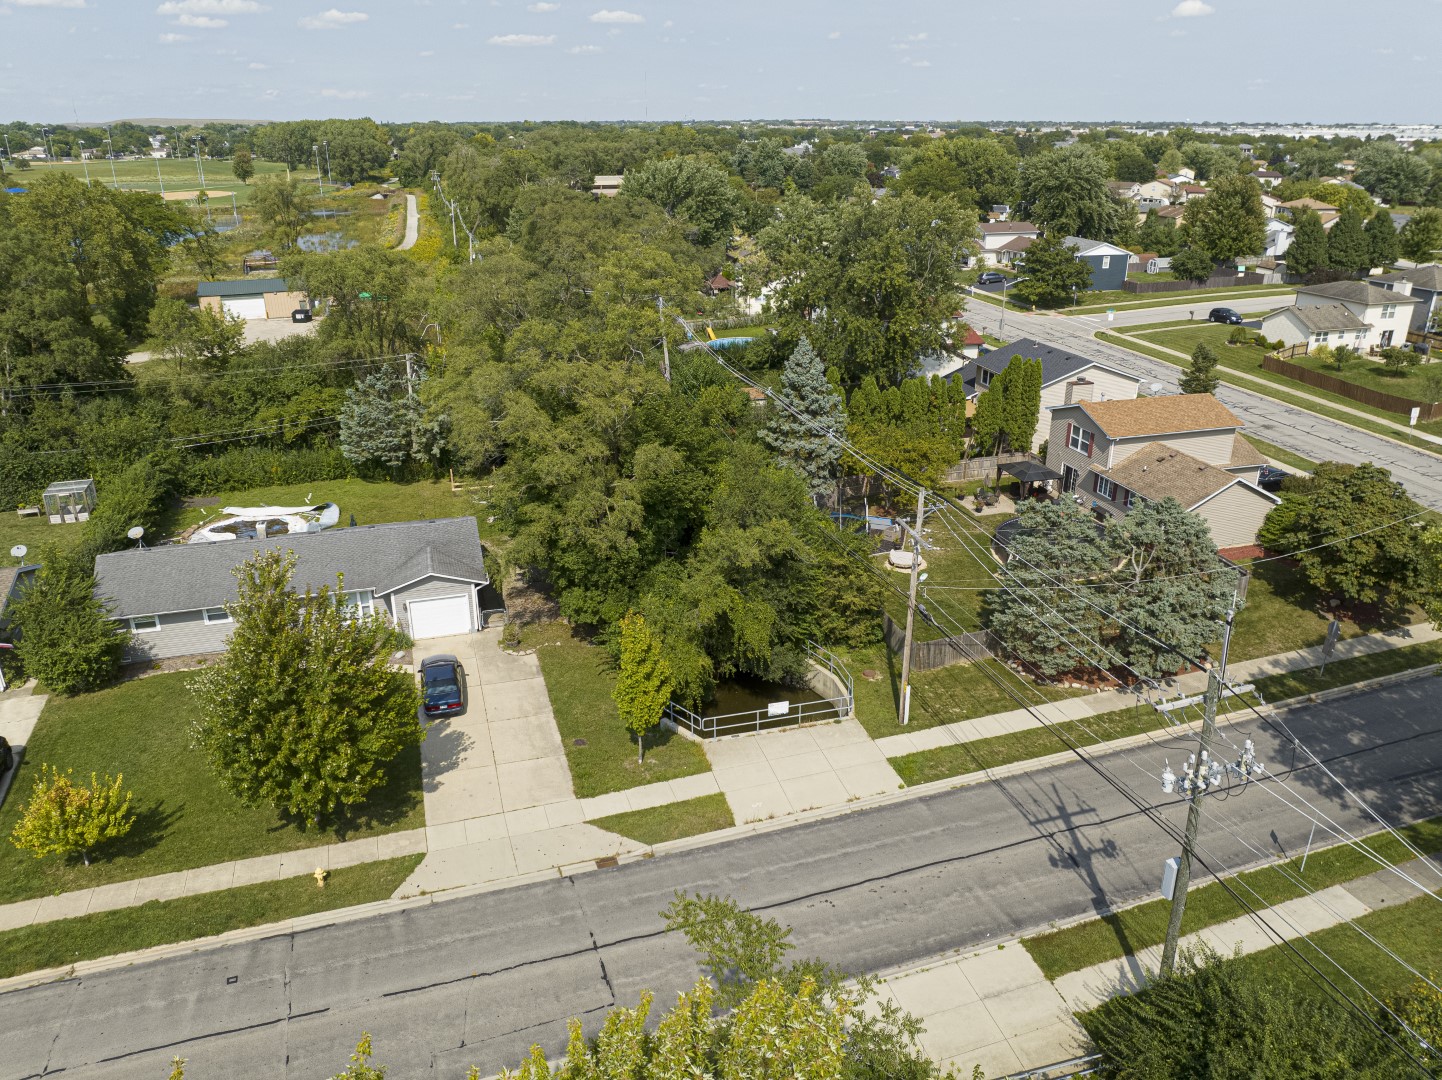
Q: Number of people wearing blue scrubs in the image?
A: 0